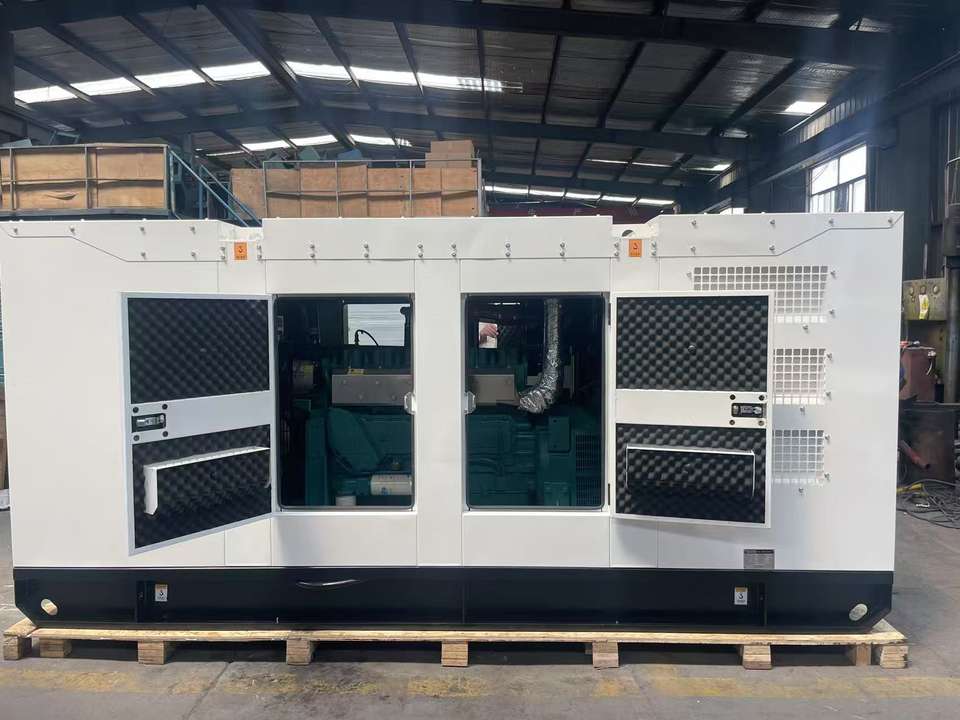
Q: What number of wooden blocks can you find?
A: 9